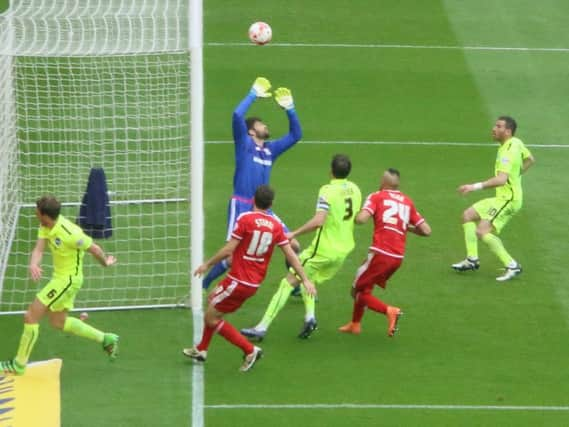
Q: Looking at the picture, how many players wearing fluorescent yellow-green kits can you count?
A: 3